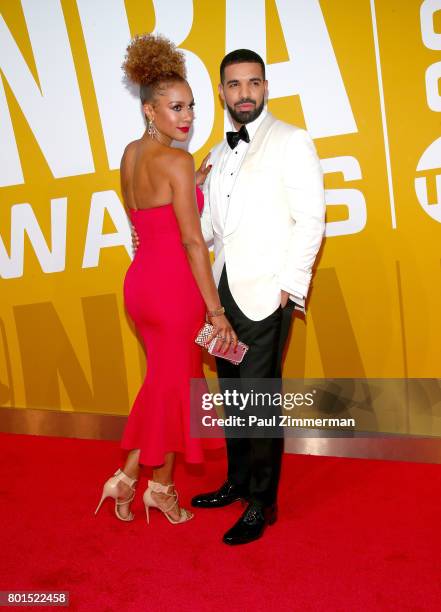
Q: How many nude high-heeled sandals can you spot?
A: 2